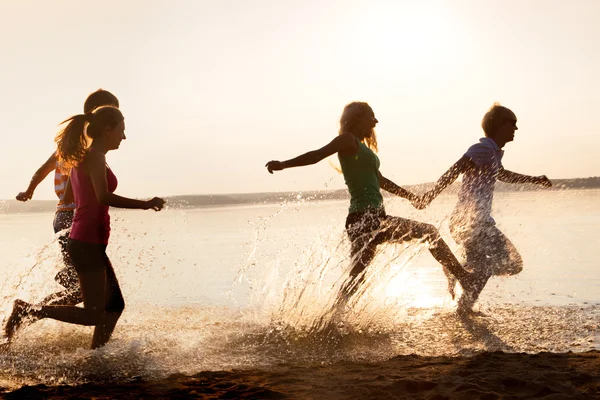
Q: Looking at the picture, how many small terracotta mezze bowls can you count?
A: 0